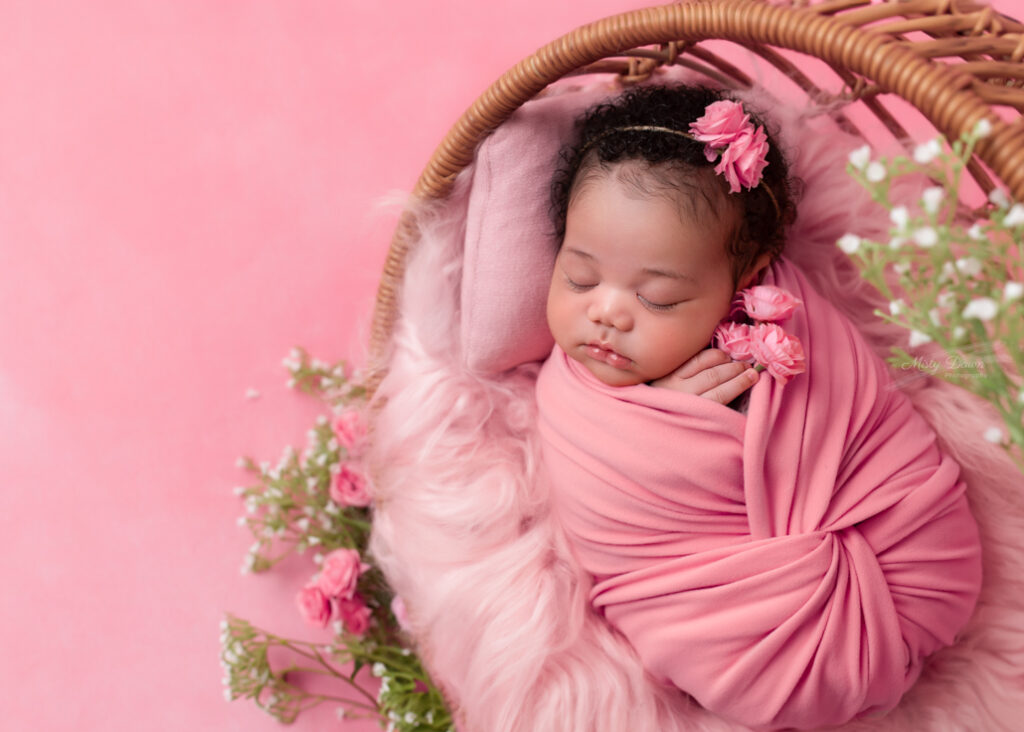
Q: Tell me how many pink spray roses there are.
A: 10